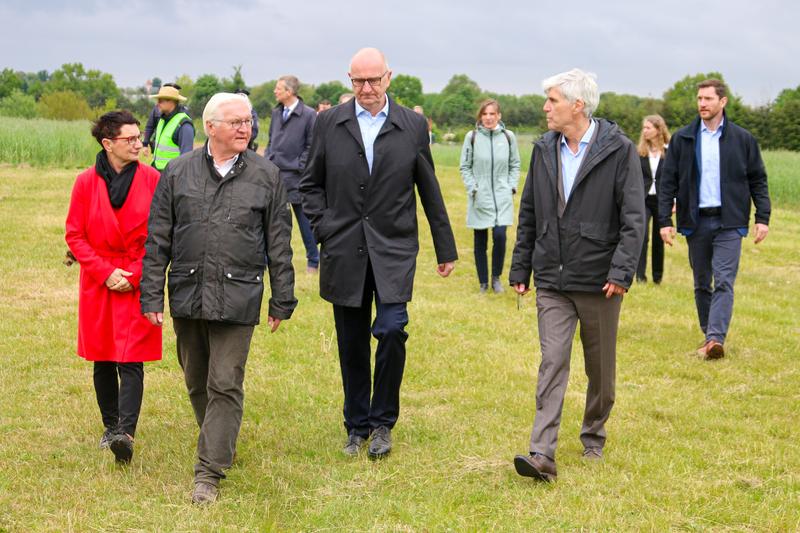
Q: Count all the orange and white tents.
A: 0